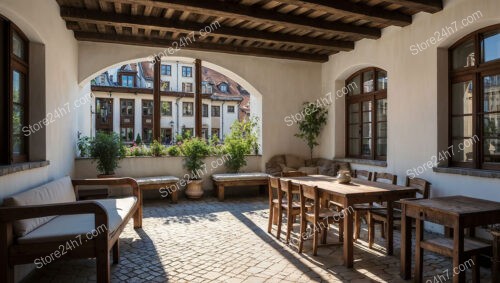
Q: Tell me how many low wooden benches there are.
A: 2